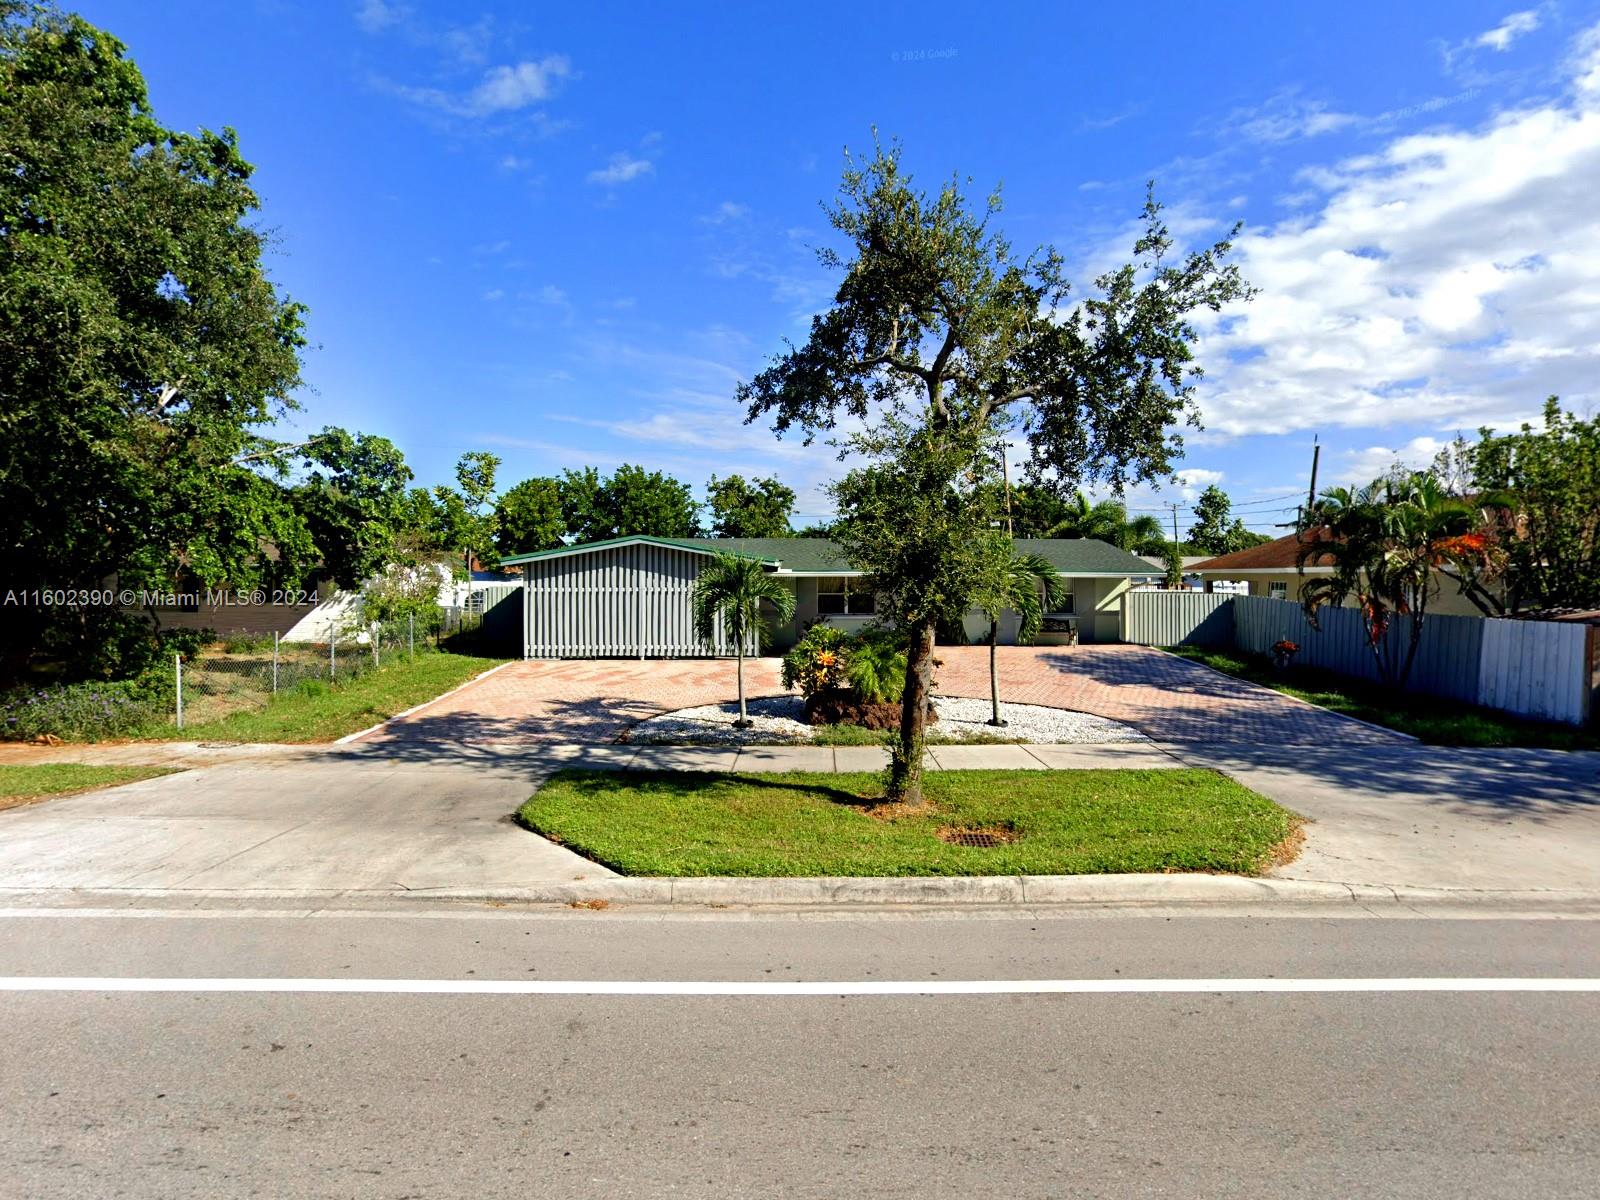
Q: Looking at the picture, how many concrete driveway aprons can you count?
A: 2